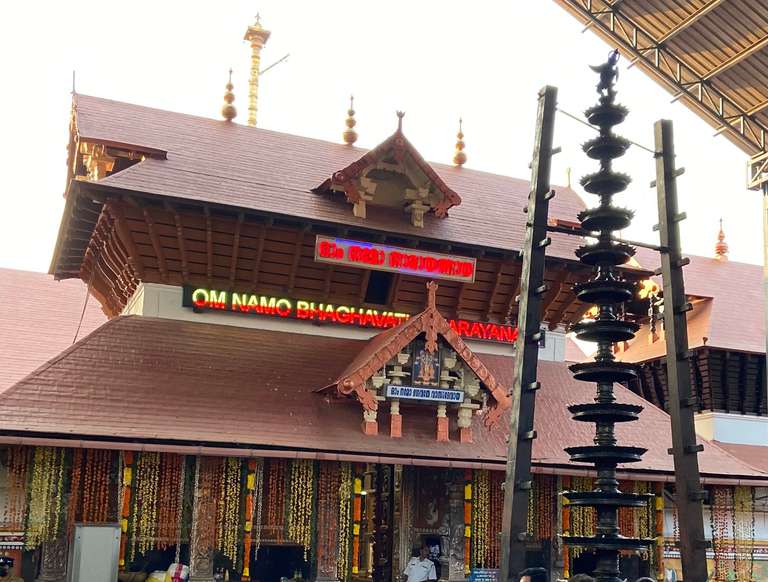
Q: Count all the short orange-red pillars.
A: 4